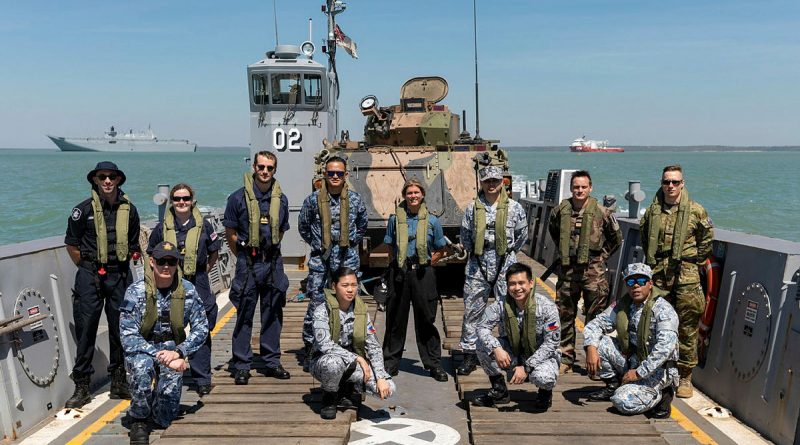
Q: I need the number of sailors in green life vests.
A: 12